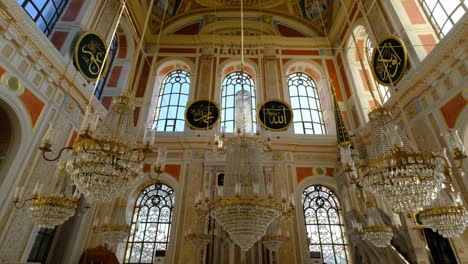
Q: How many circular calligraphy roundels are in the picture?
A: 4